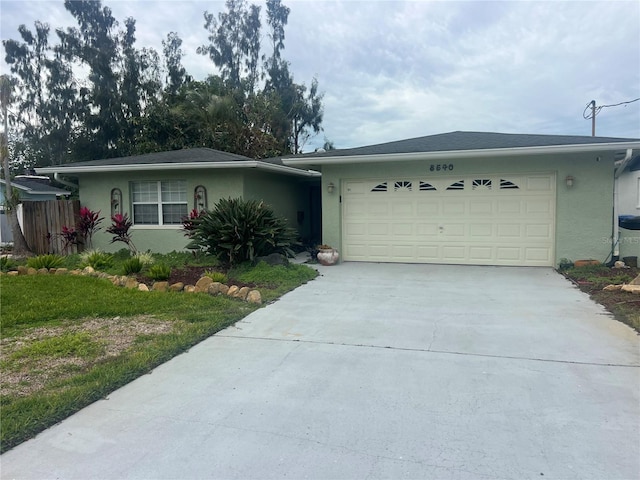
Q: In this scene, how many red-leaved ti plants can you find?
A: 4